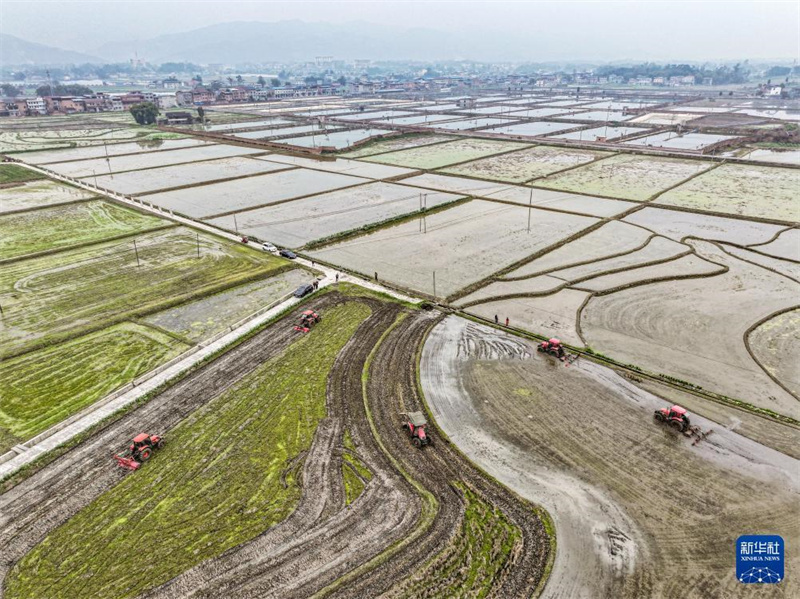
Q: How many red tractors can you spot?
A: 5